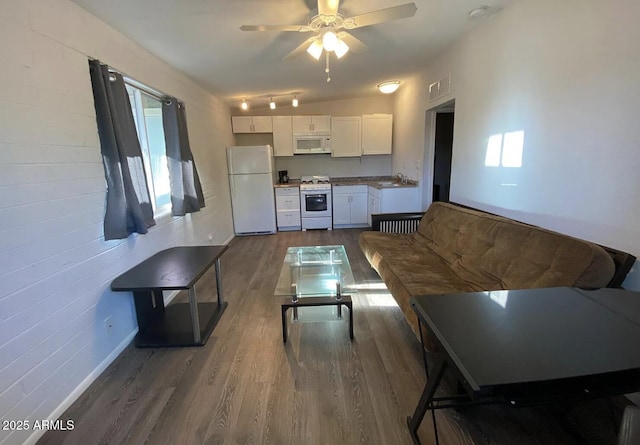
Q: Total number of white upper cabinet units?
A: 5